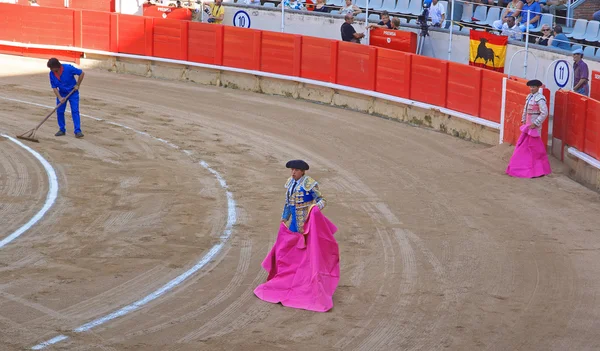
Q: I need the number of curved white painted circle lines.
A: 2